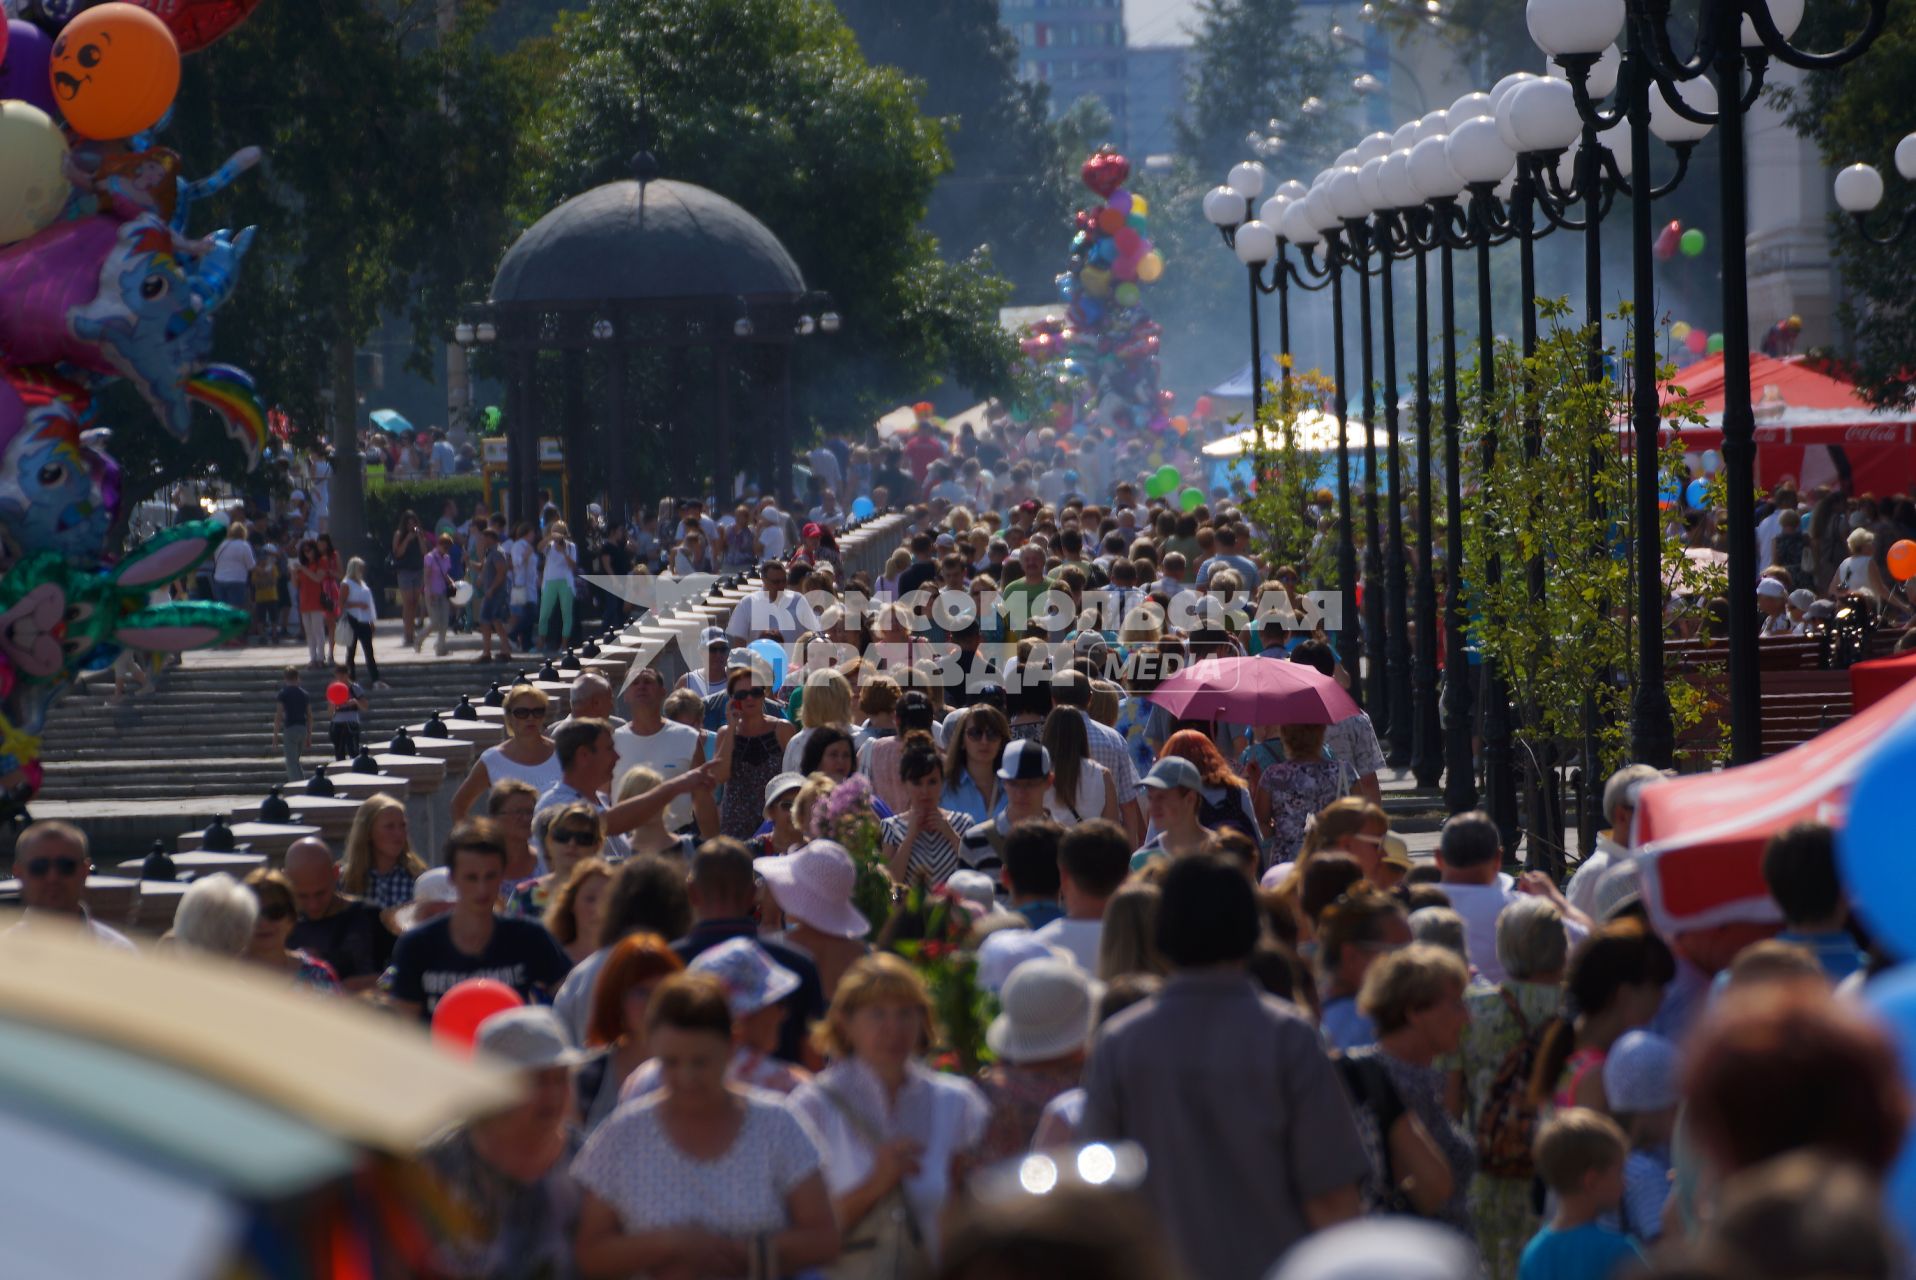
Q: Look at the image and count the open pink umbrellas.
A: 1